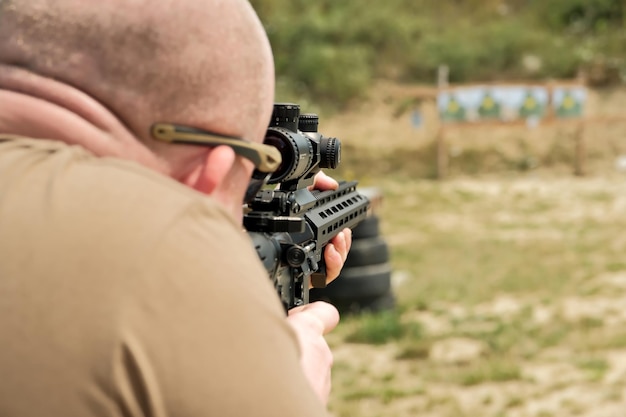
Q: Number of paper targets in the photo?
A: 4